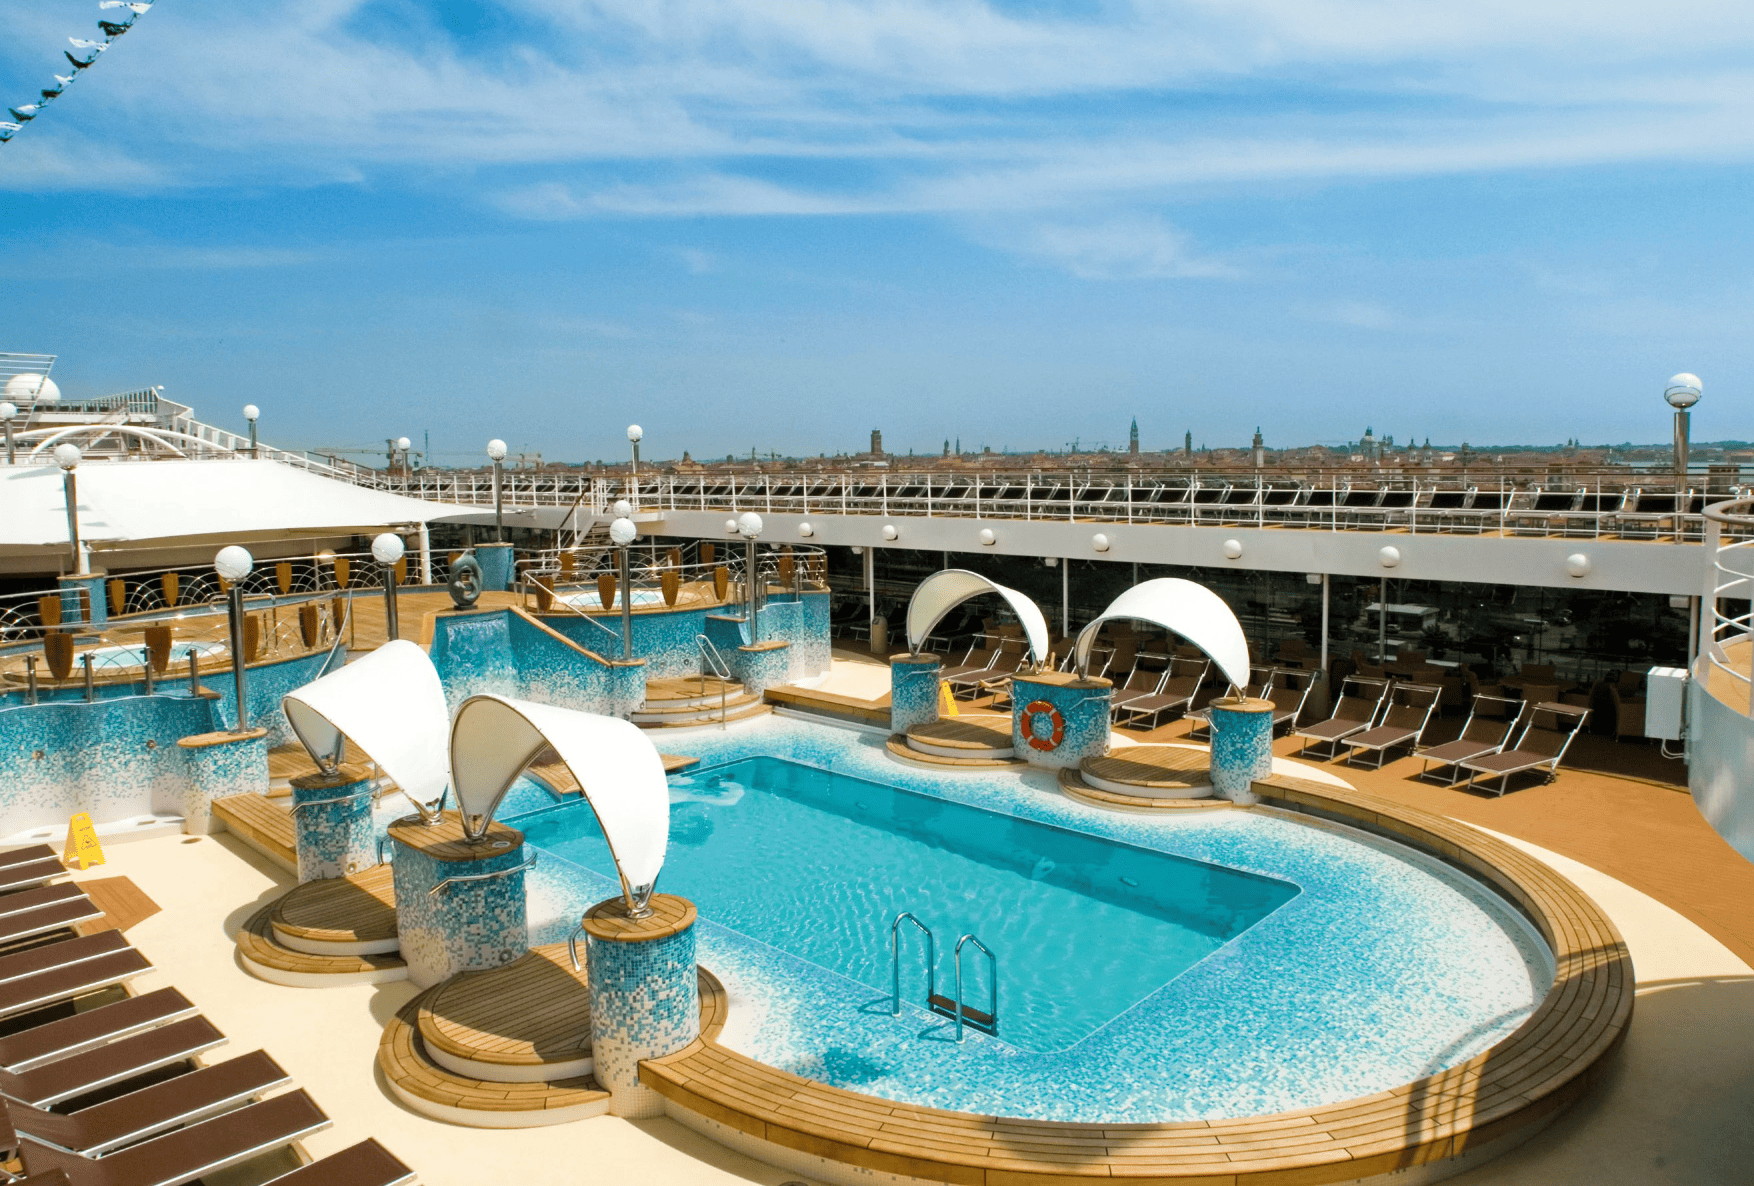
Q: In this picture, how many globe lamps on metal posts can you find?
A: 12